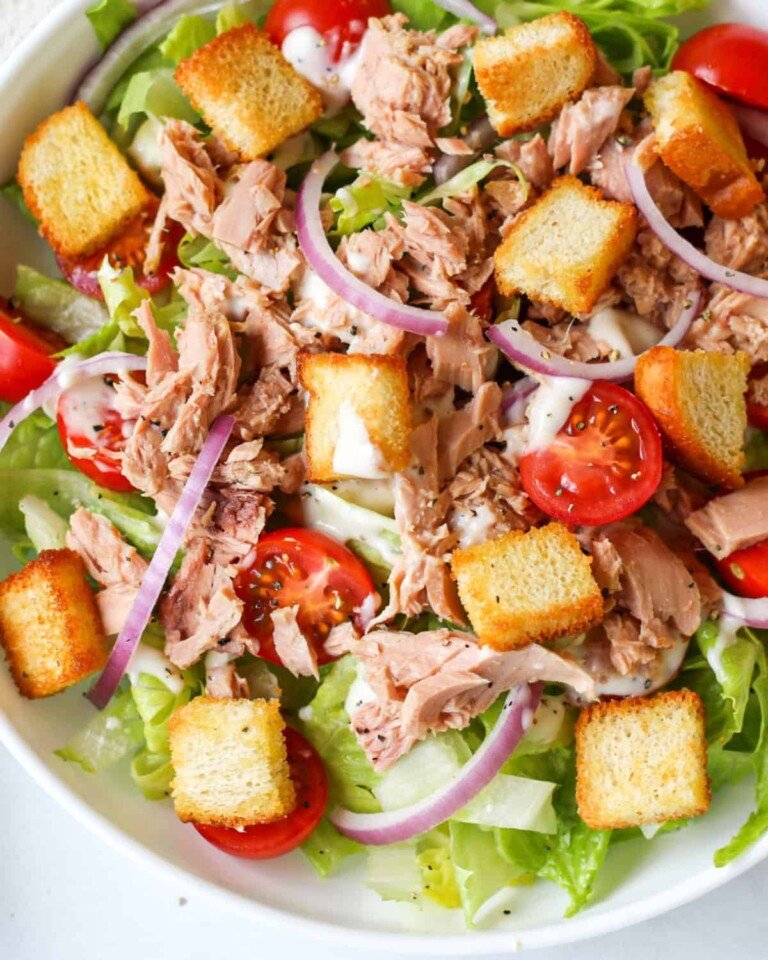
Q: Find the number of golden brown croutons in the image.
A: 11